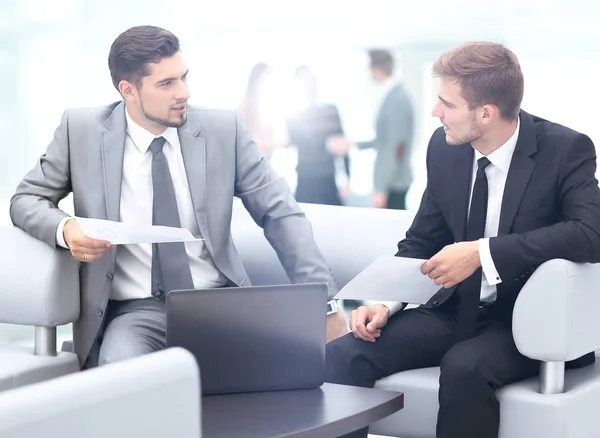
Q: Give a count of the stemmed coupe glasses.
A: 0